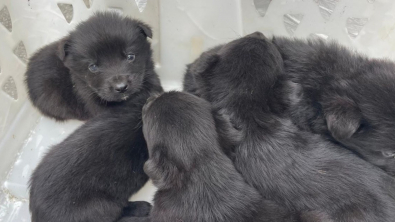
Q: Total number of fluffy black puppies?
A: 5